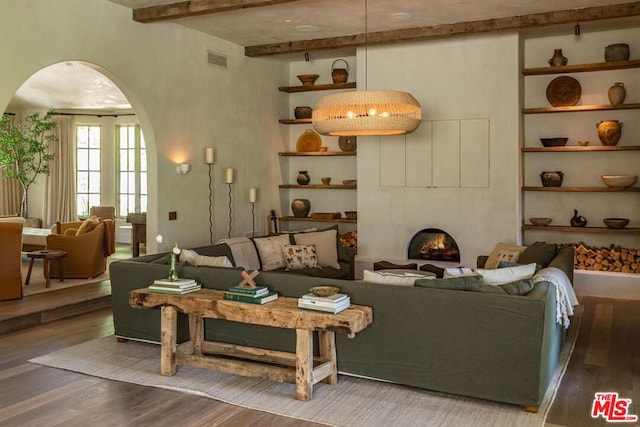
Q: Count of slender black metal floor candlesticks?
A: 3